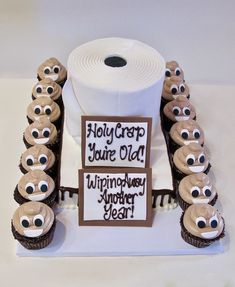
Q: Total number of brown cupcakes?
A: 14